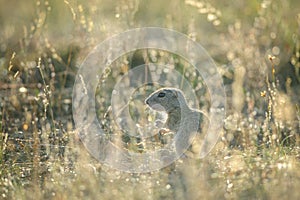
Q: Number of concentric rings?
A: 2